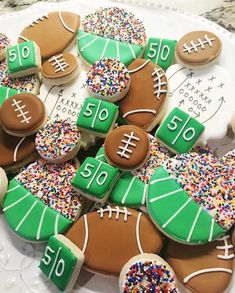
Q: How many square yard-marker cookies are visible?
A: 6